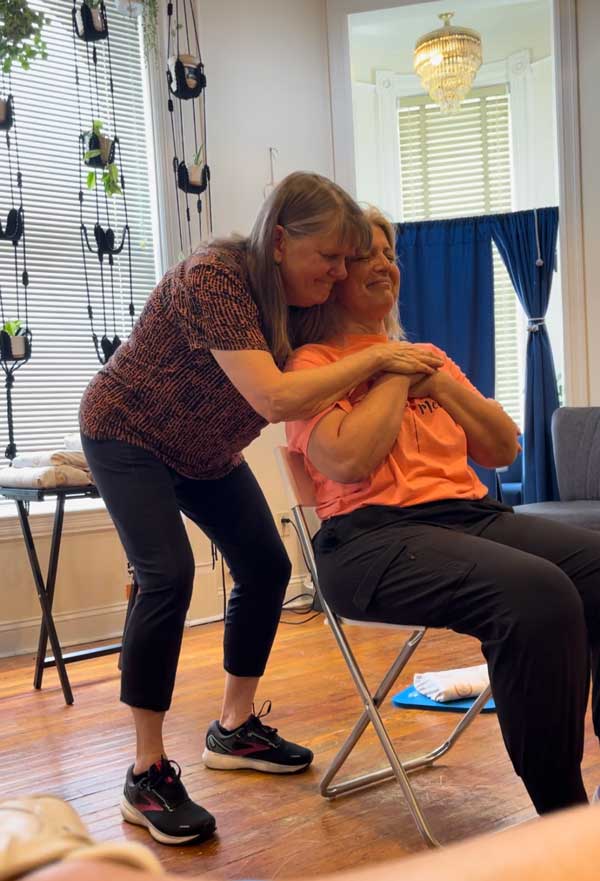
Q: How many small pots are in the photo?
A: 6